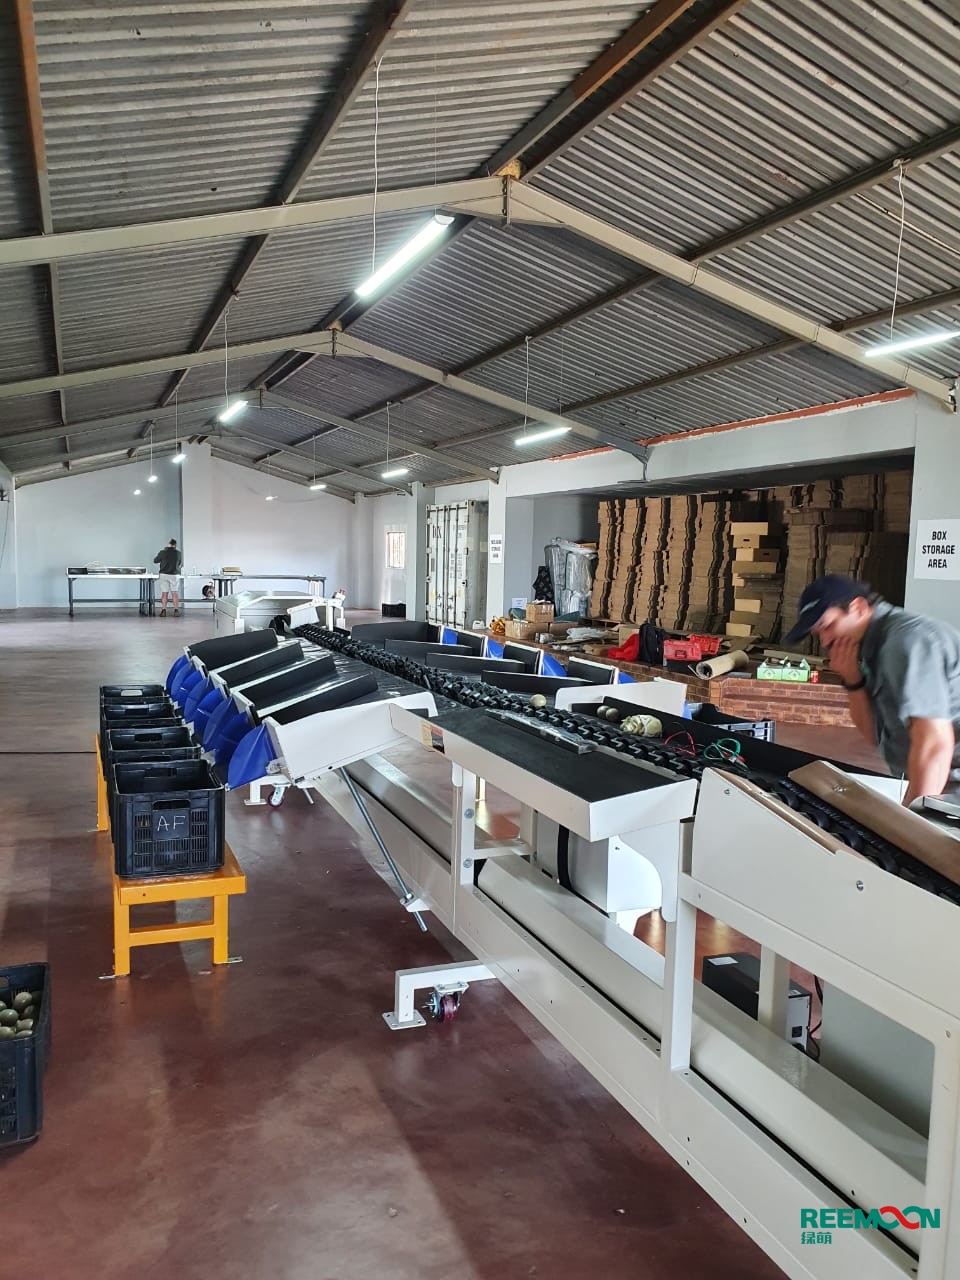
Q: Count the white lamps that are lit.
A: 10